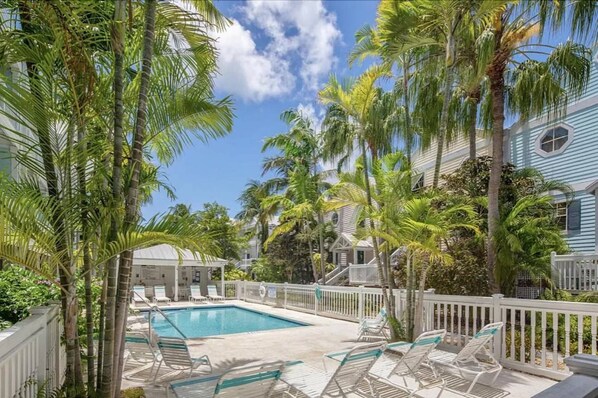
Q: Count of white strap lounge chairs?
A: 11